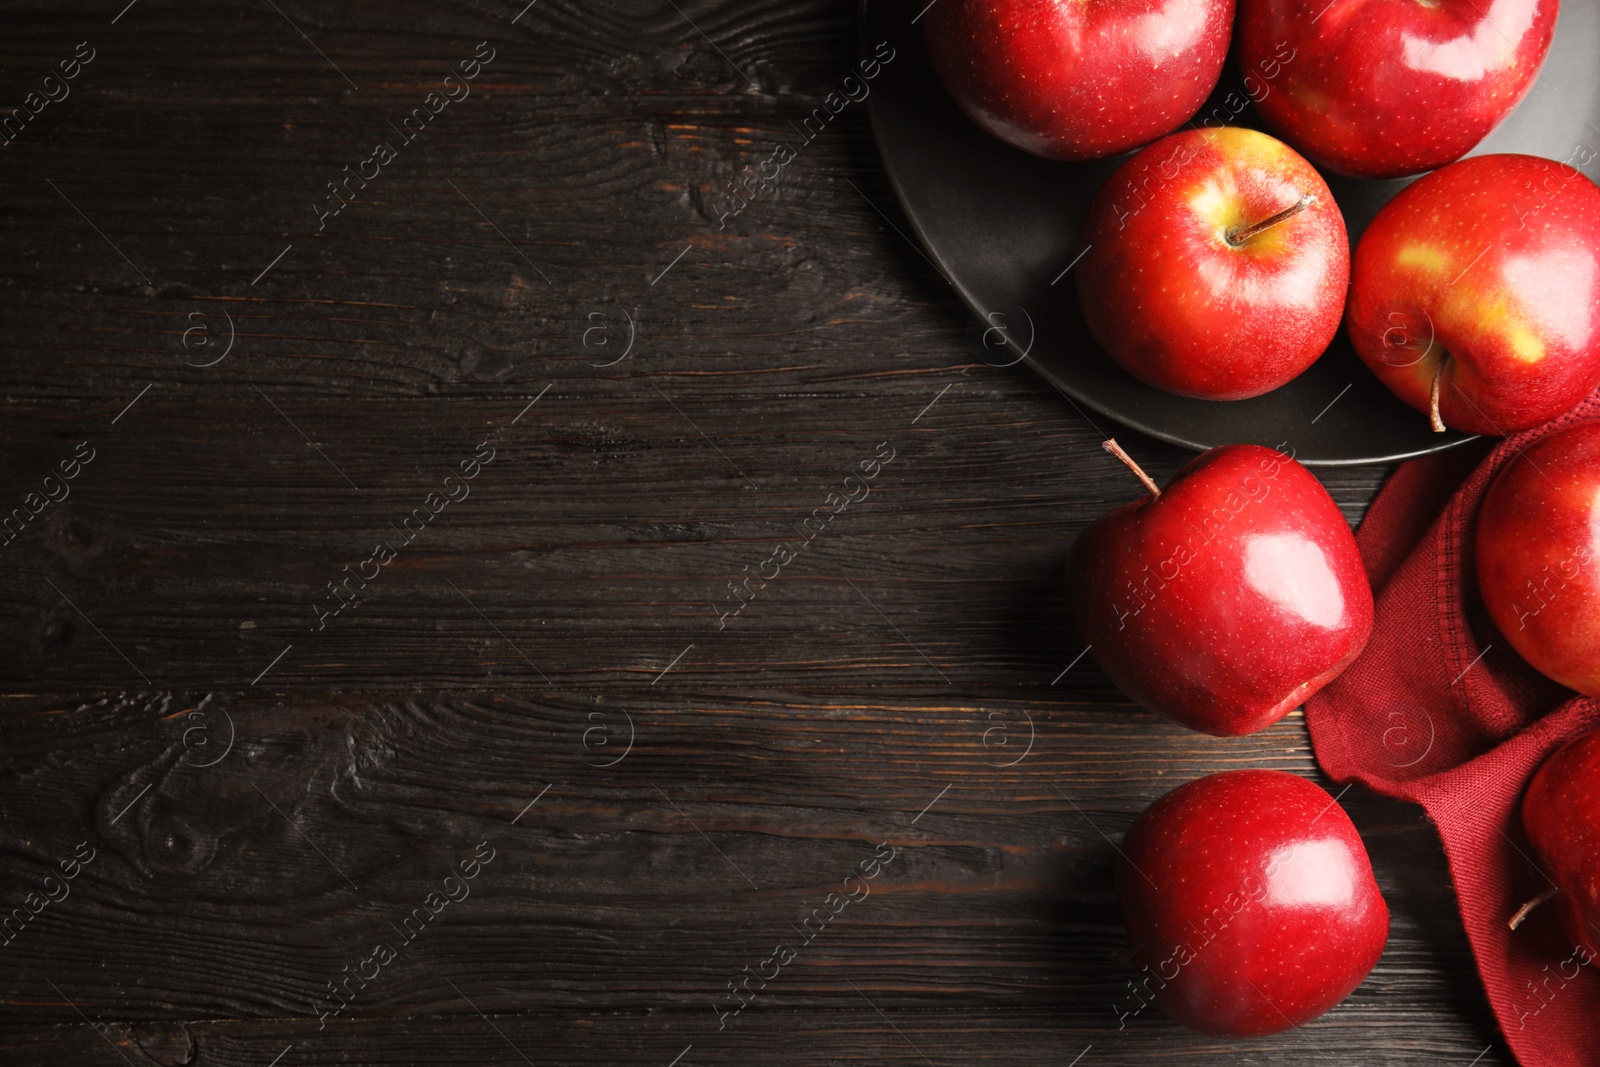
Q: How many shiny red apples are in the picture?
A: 8